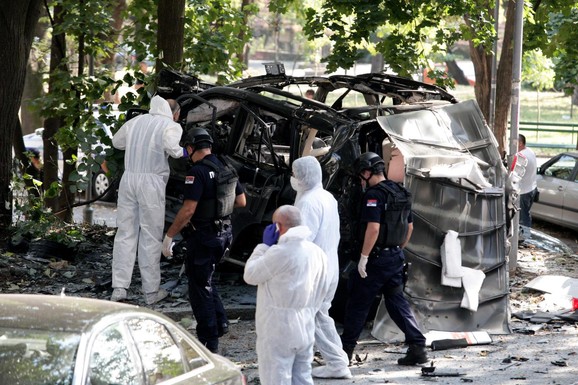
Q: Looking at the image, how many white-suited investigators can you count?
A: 3